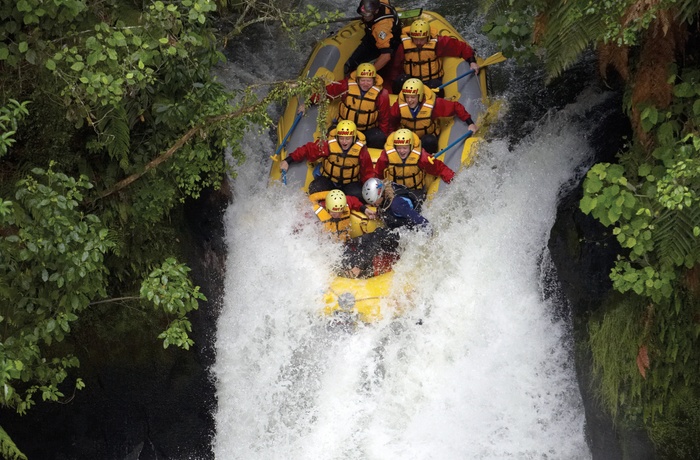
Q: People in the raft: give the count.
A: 8